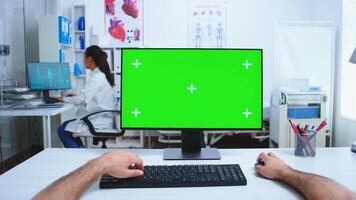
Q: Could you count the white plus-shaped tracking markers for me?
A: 5